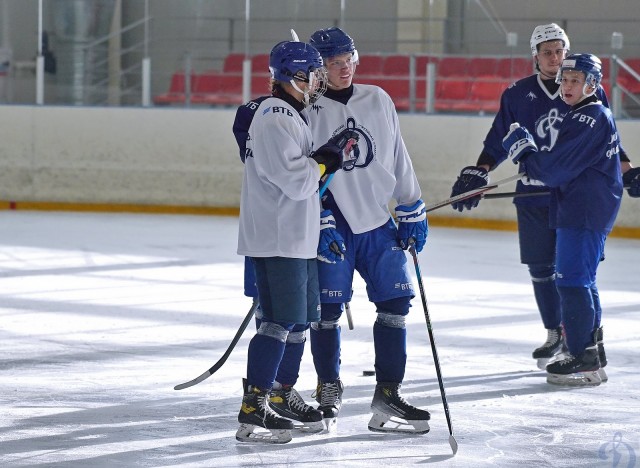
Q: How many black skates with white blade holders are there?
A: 7